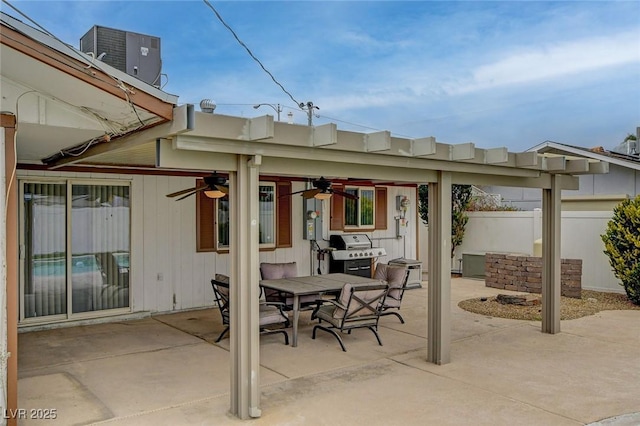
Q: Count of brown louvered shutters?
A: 4